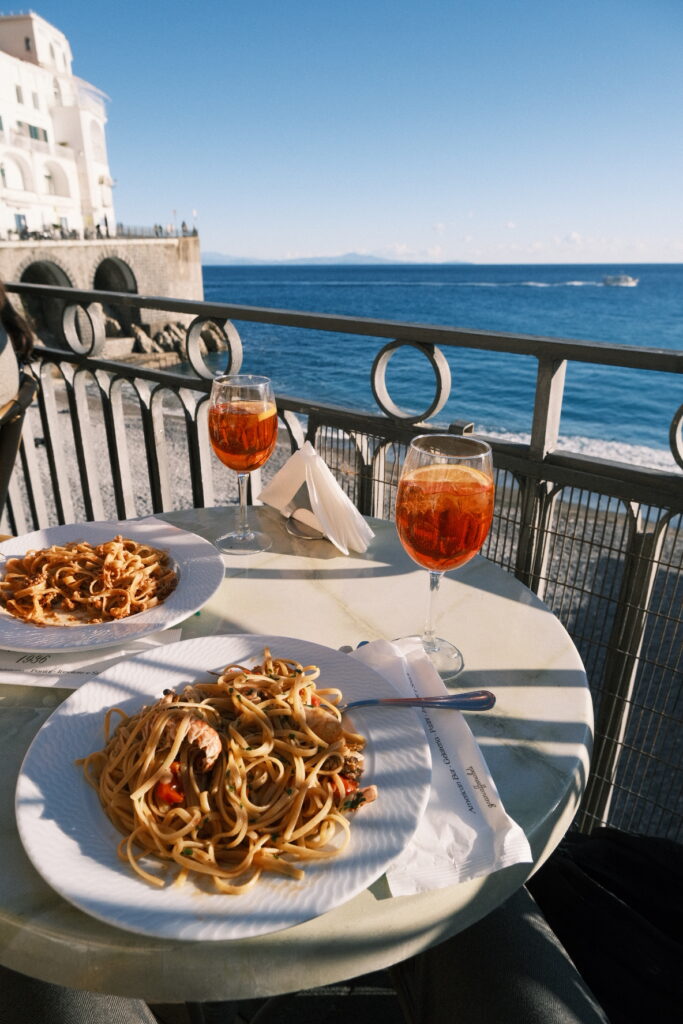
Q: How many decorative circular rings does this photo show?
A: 4